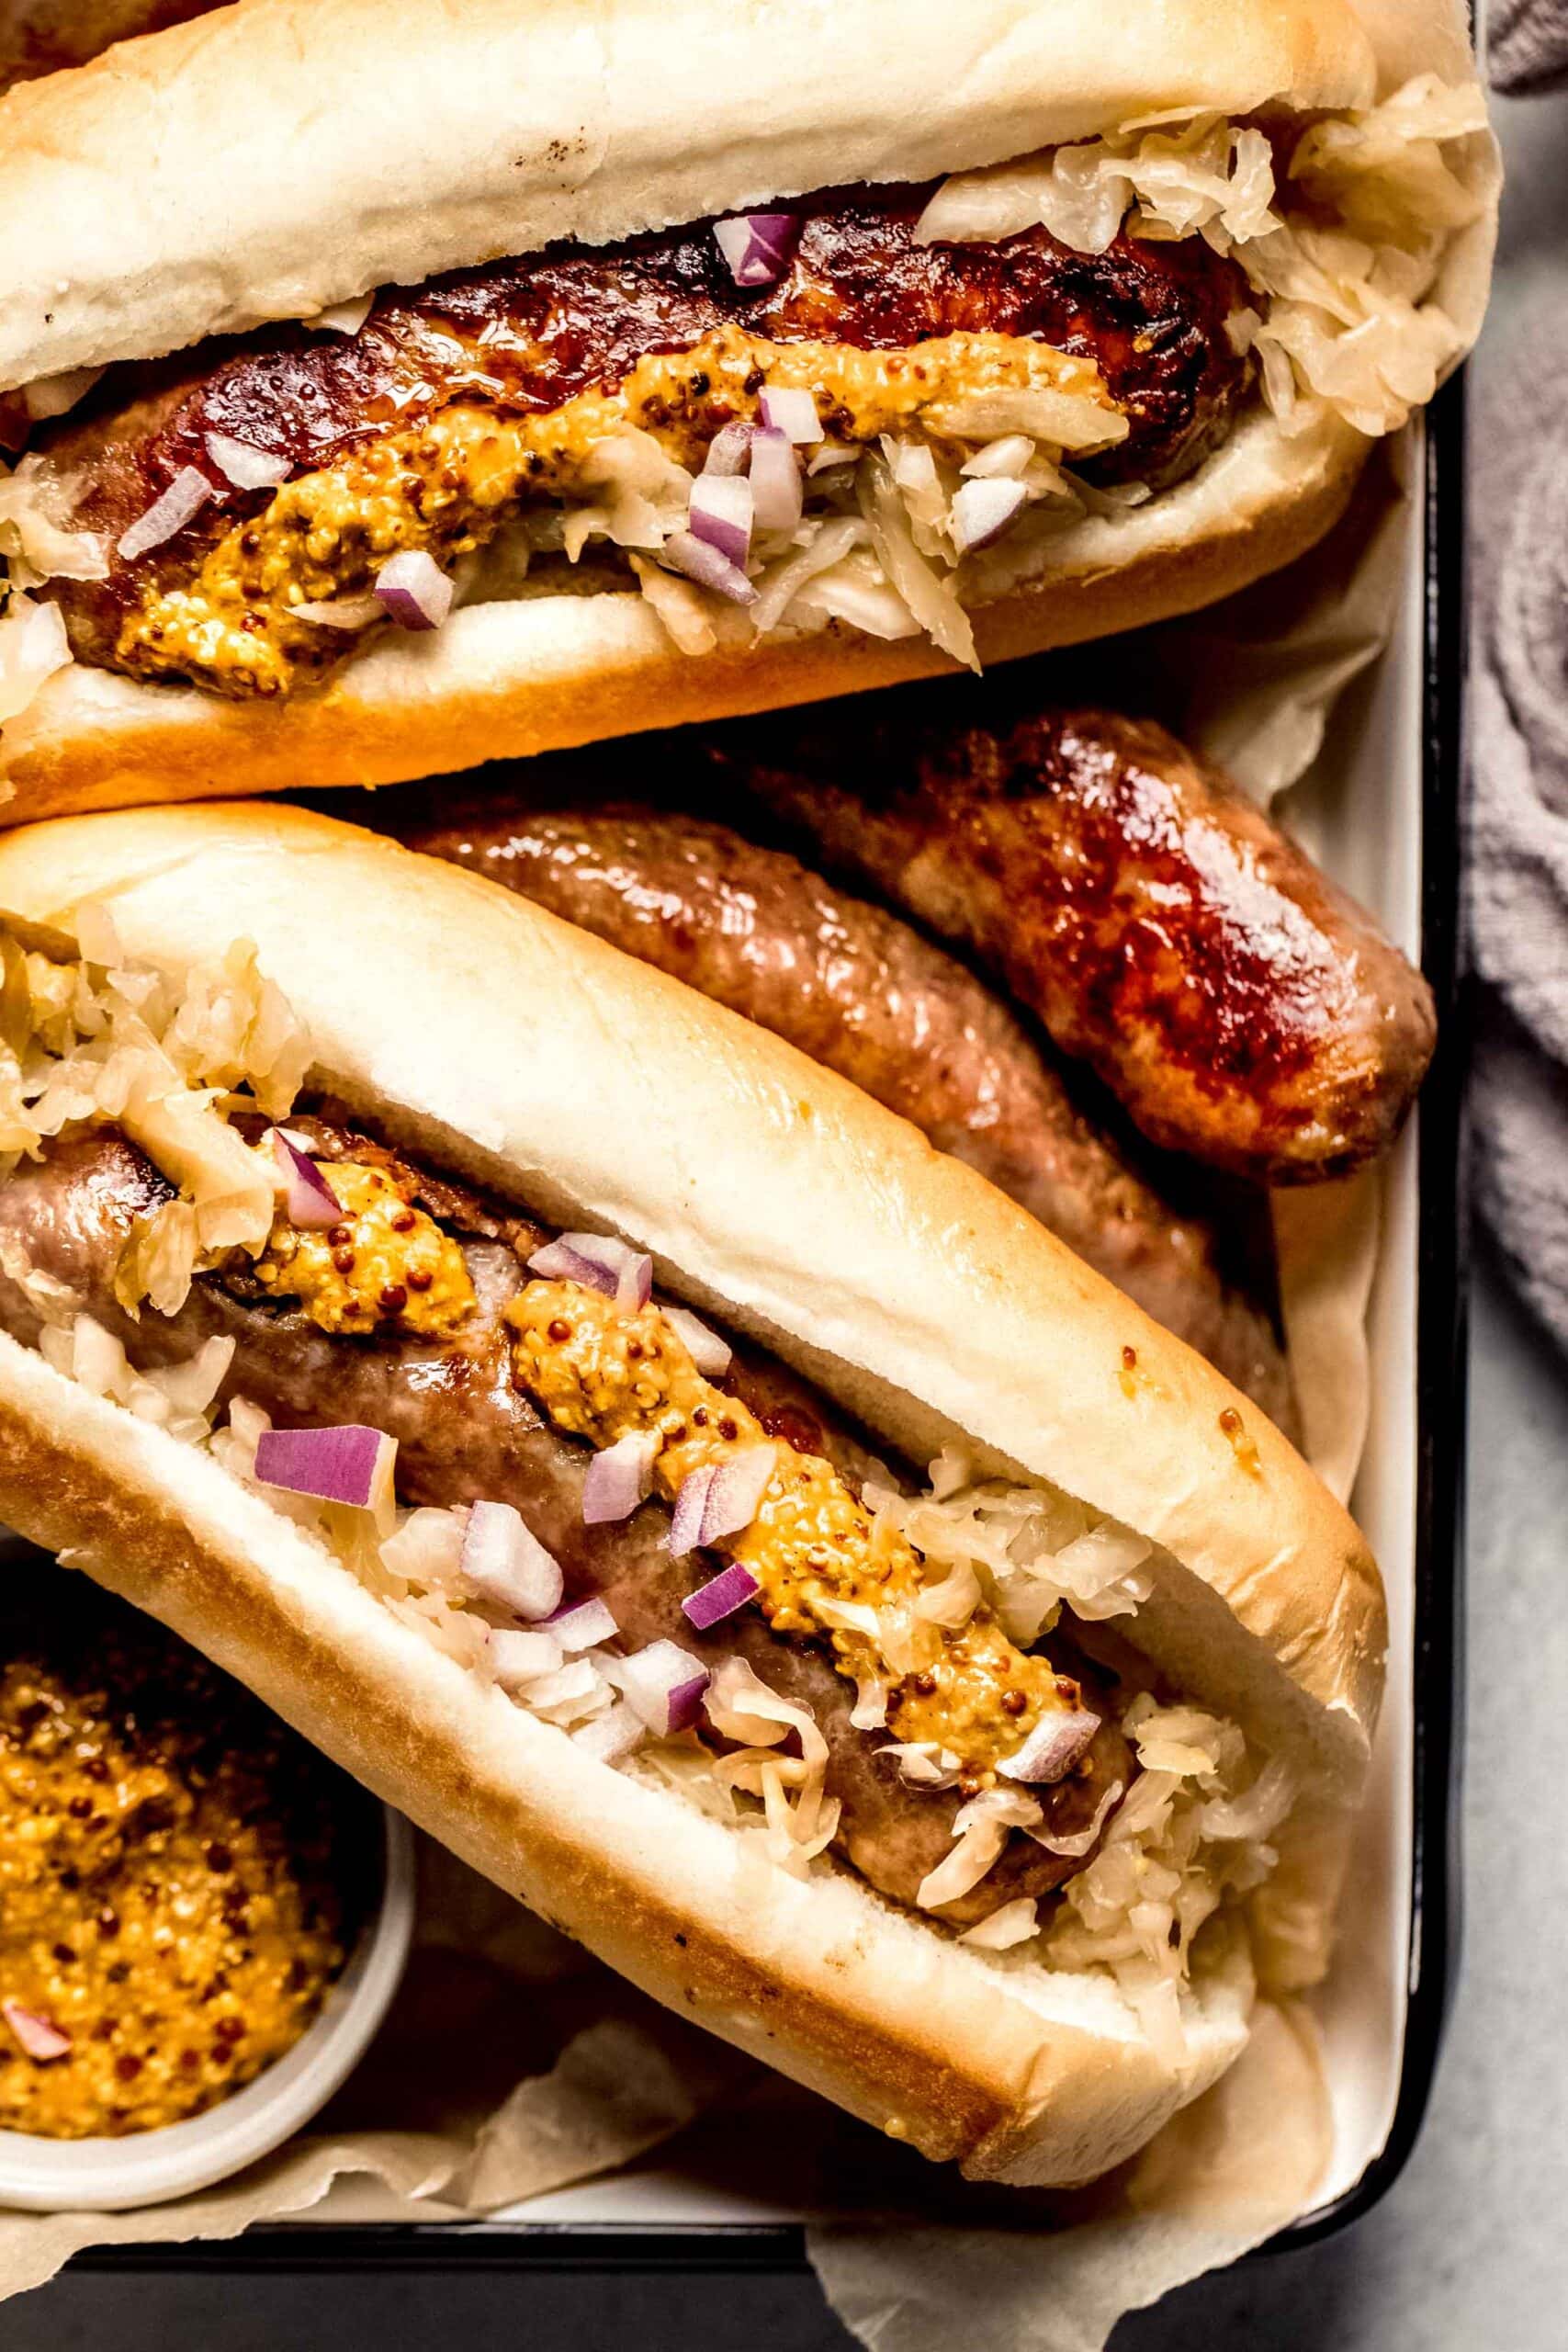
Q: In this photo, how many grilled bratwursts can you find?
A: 4